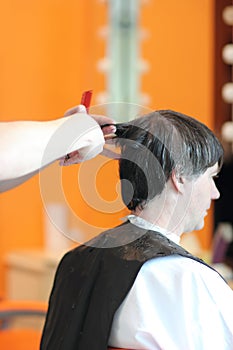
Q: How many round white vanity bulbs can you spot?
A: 4